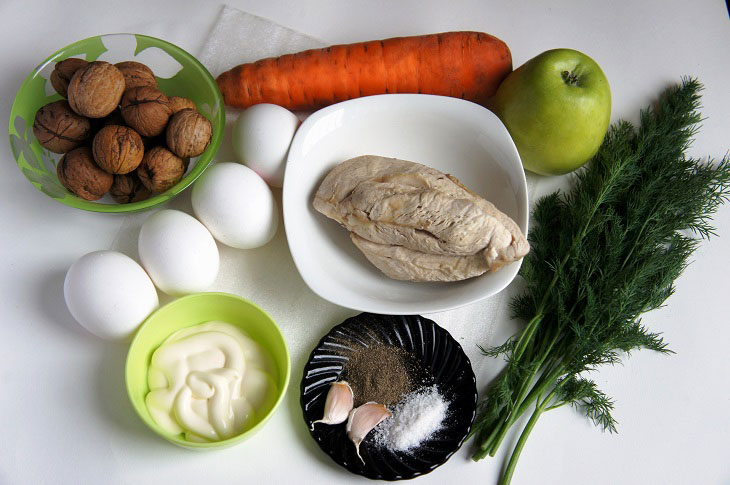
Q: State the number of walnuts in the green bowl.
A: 11